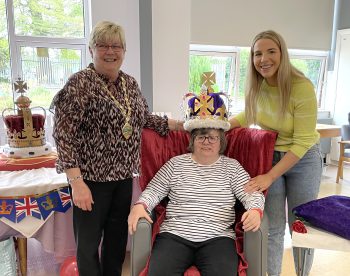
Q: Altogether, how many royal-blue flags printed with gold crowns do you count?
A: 2